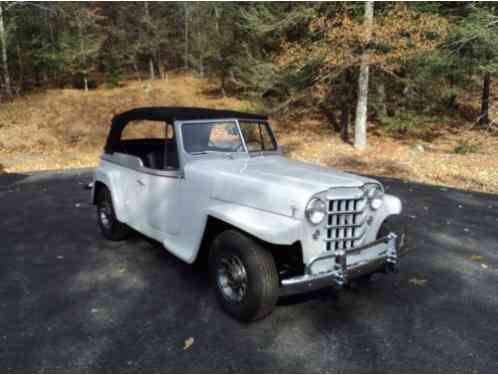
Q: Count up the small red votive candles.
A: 0